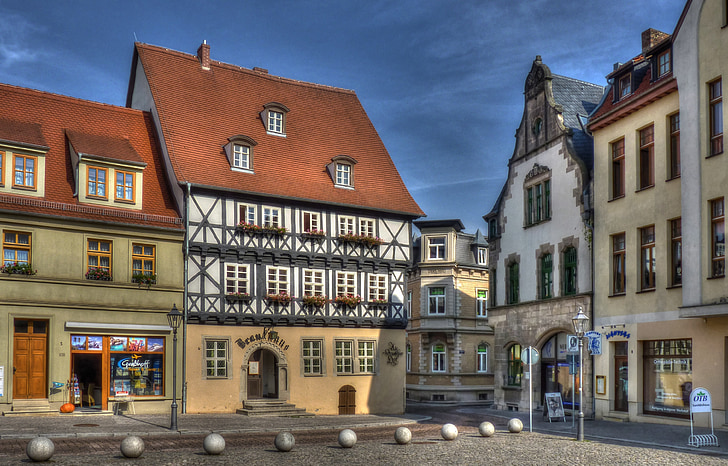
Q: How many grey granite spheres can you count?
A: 9